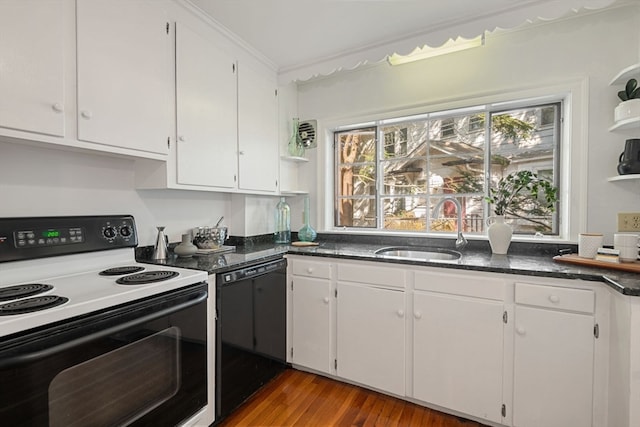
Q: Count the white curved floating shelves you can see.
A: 5